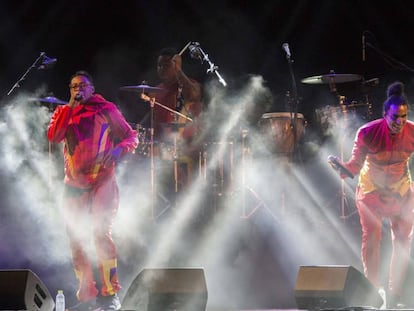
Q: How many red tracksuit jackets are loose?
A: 1